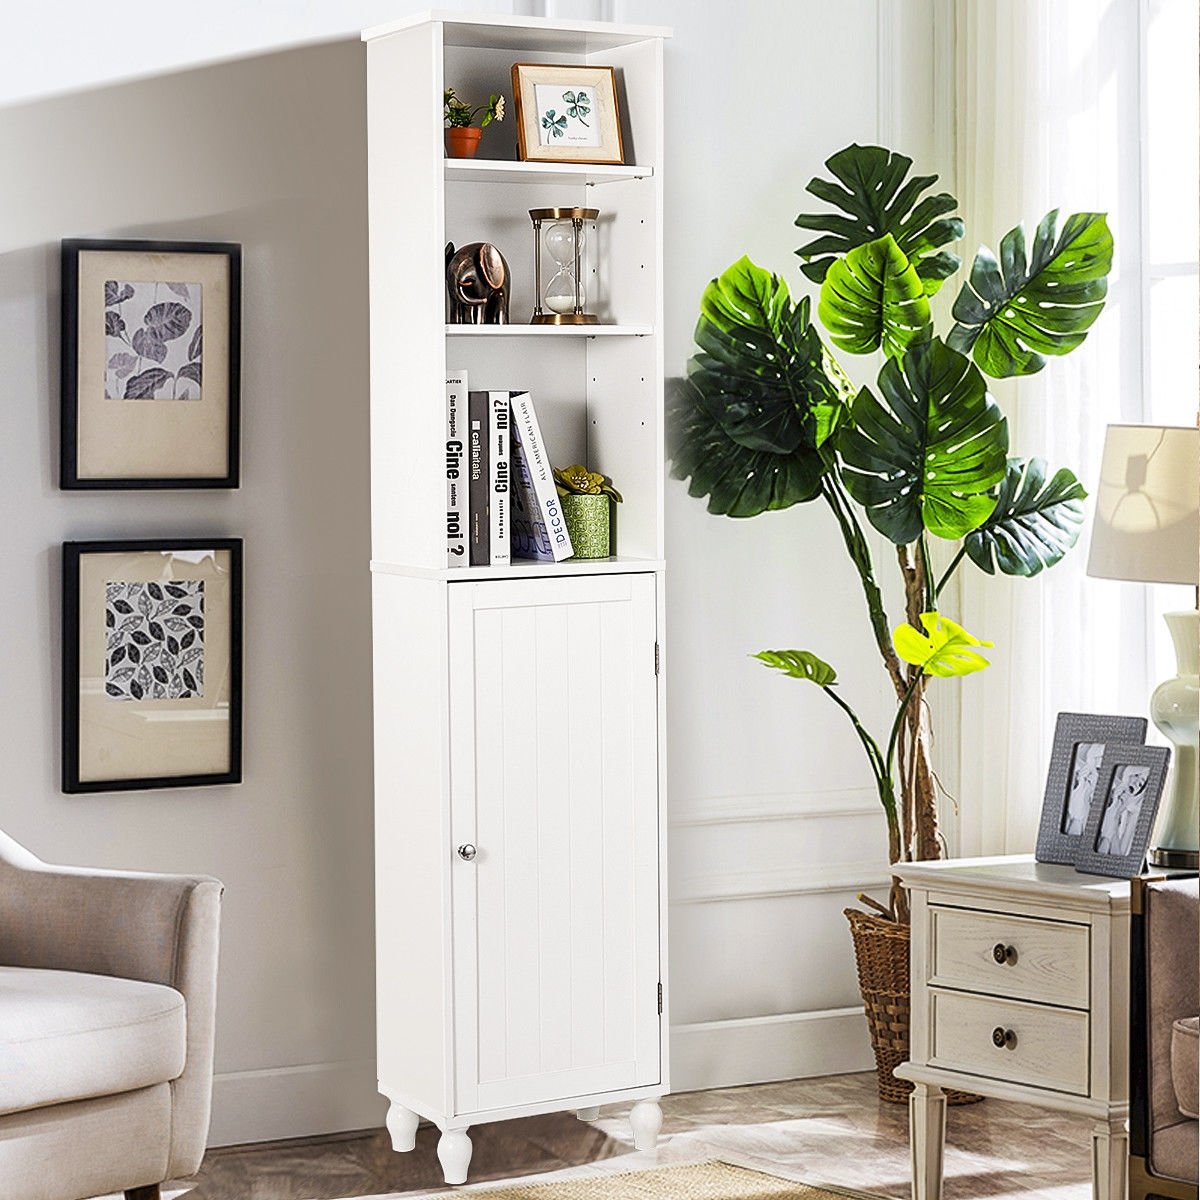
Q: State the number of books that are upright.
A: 3